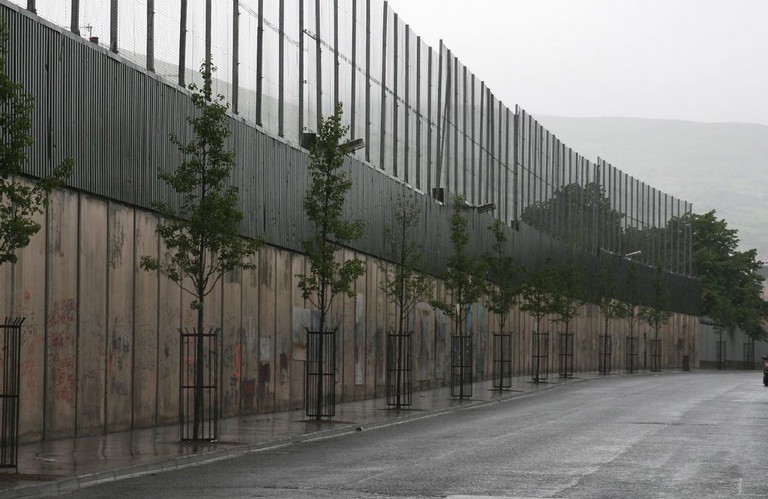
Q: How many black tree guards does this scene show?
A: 13